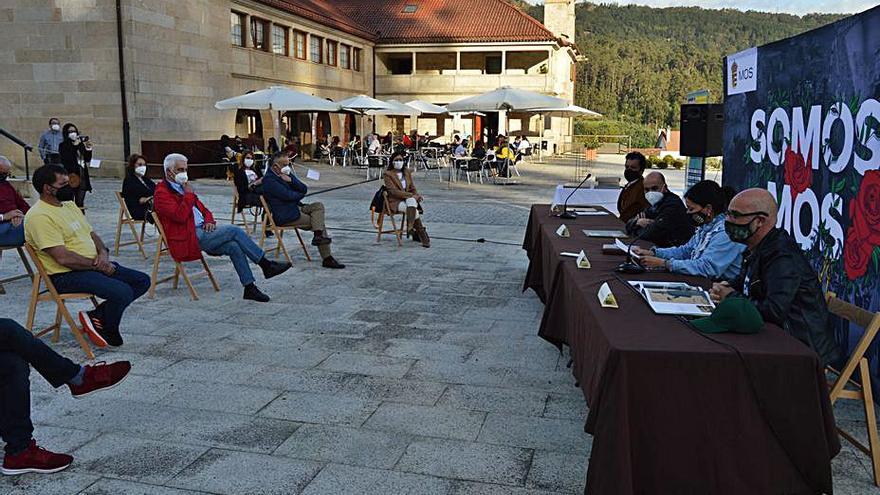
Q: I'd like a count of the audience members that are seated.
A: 8